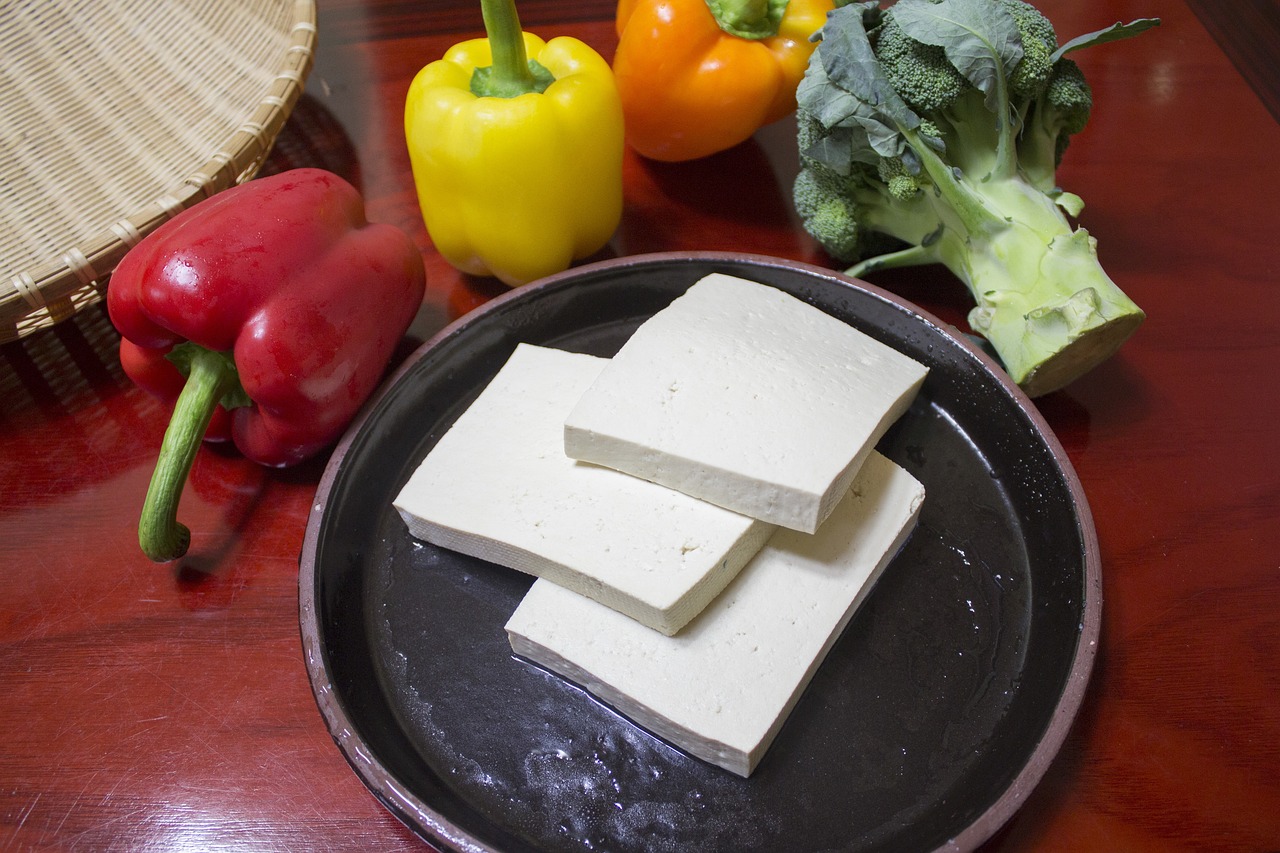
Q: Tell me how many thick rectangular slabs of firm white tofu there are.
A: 3